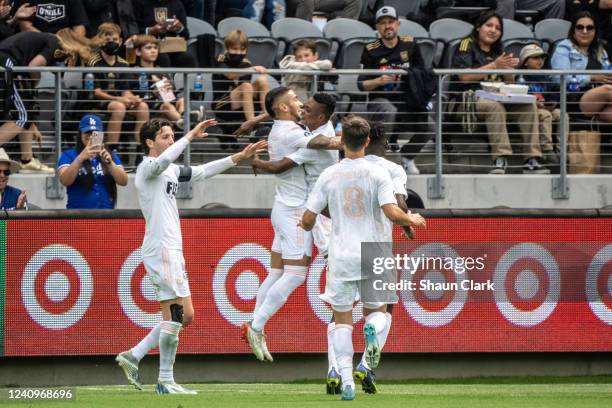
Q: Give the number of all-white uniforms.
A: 5